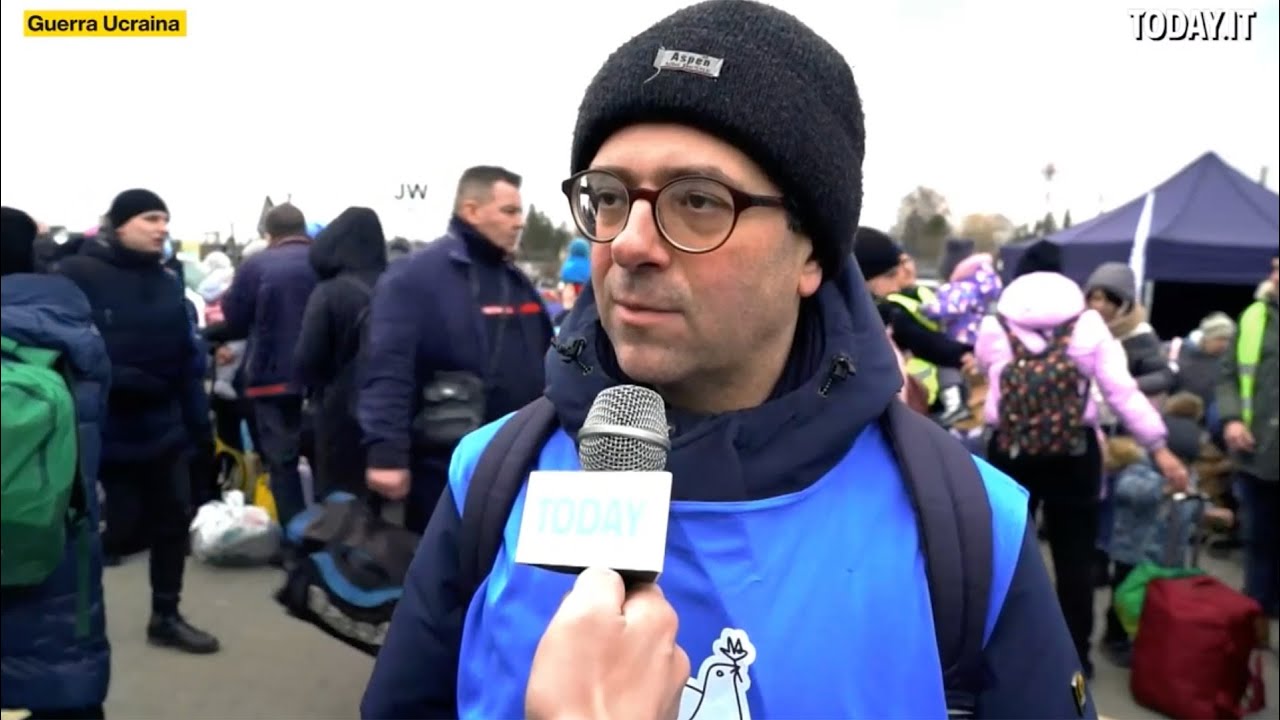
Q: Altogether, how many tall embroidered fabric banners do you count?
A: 0